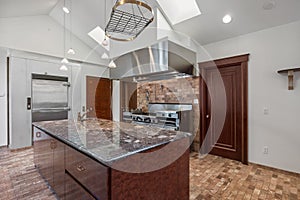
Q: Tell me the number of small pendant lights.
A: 6